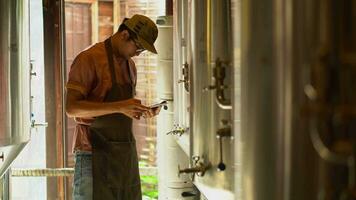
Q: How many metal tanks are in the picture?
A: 4